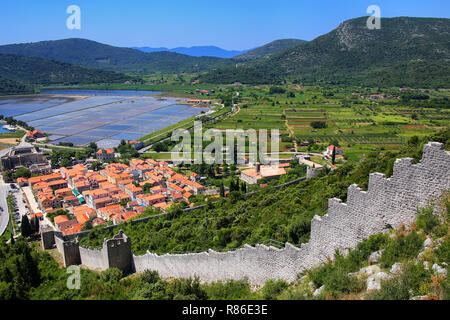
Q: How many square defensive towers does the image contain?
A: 3